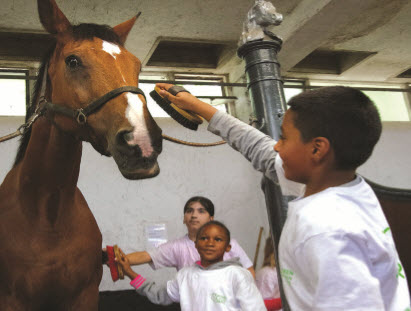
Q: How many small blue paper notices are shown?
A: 1